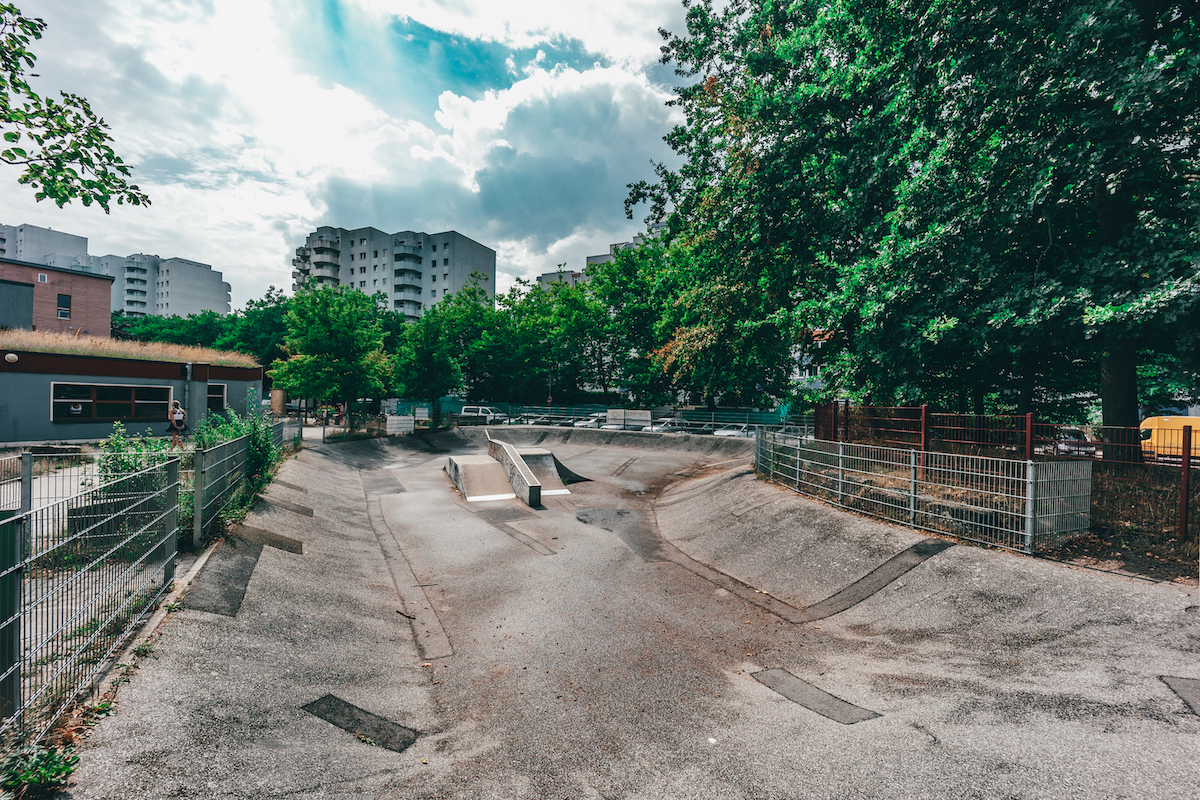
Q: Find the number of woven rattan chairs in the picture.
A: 0